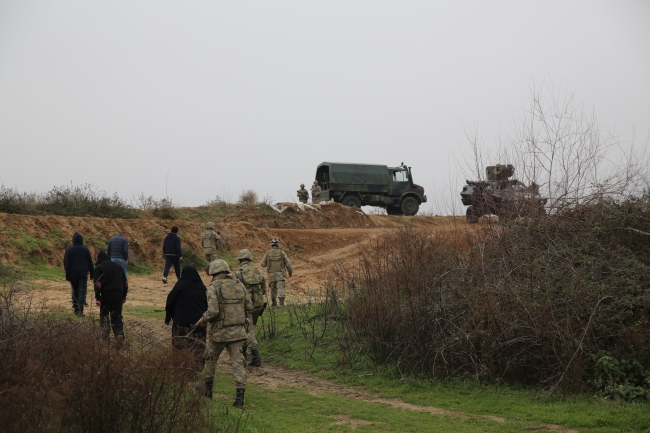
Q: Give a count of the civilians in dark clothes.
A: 5